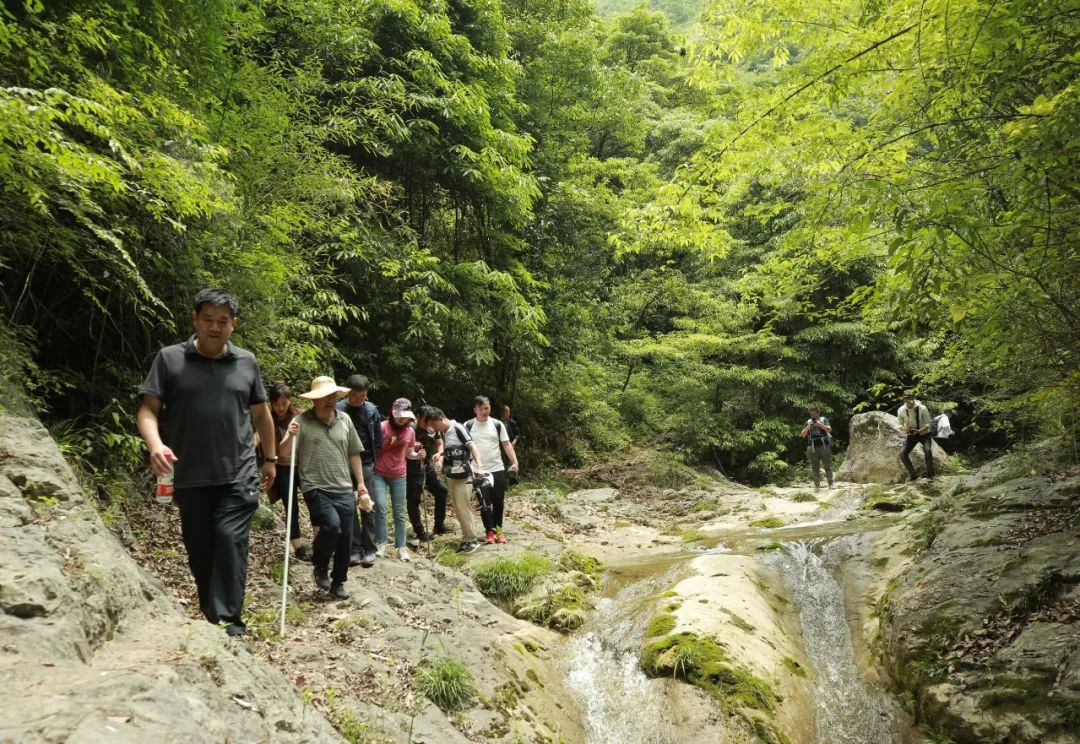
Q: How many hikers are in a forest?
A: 12